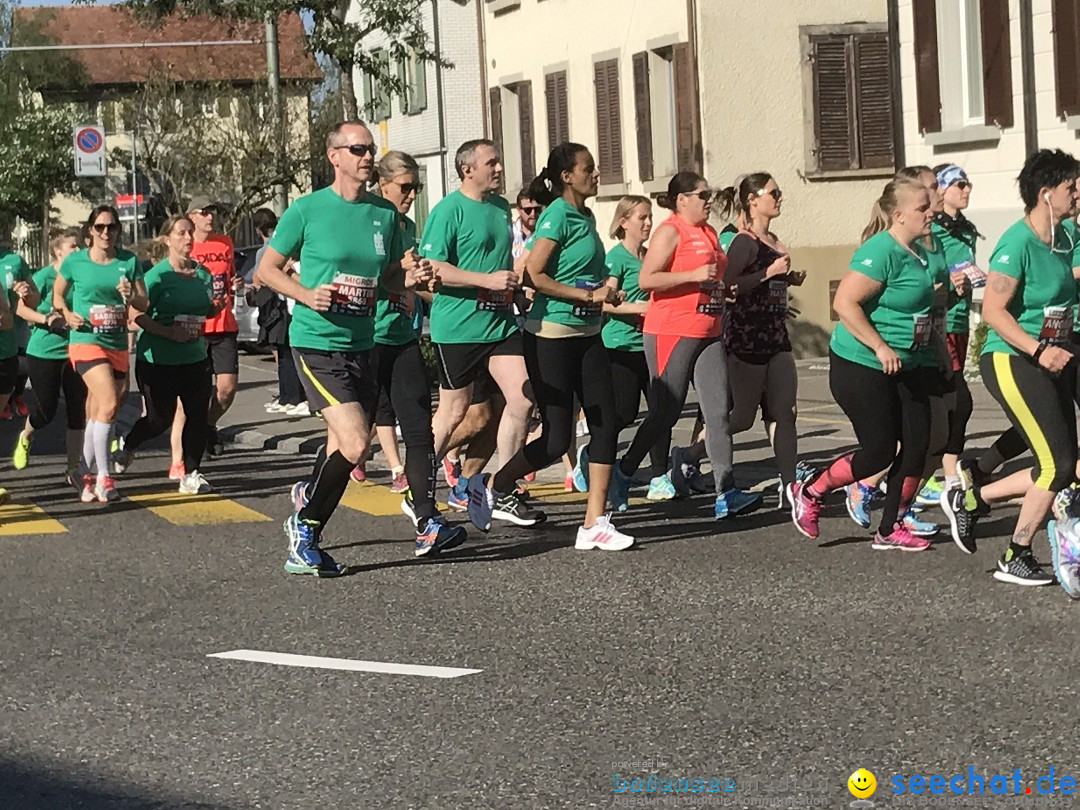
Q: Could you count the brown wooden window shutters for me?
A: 13